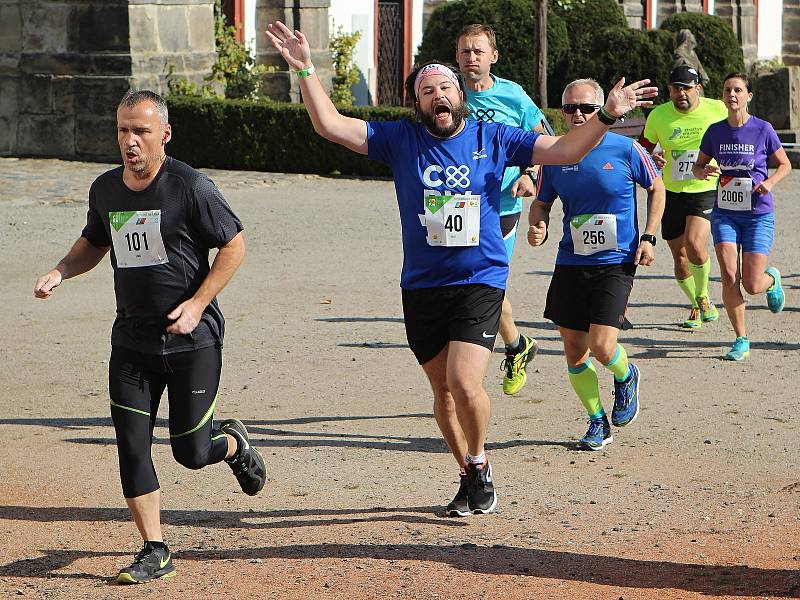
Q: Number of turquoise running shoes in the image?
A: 2